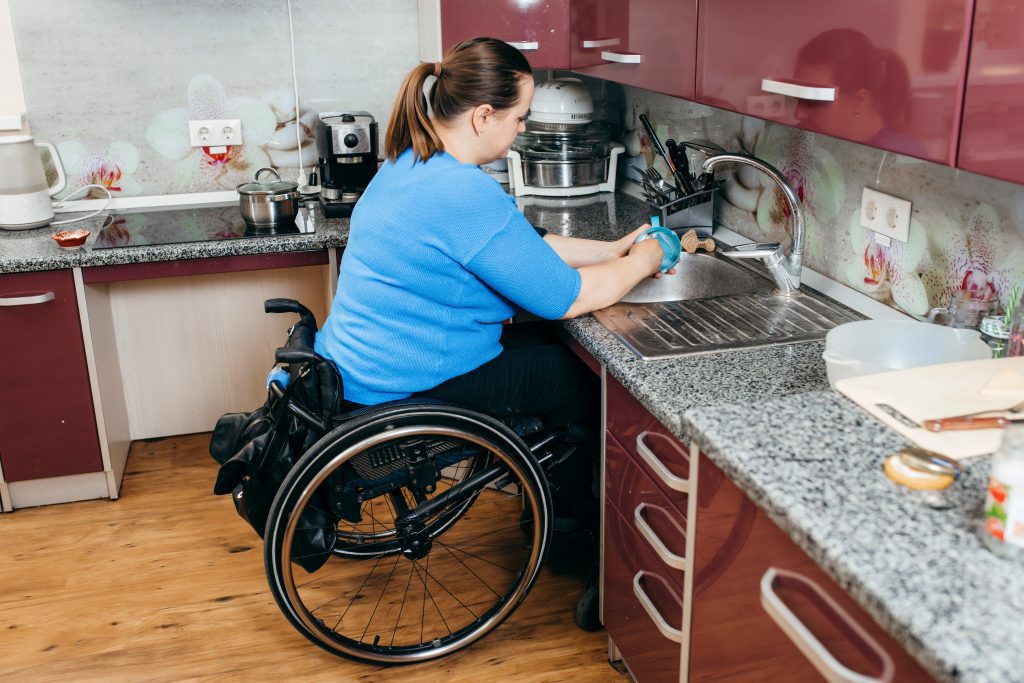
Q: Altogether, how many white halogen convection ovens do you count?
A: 1